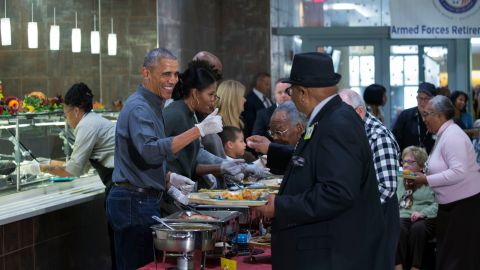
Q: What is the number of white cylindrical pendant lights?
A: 6